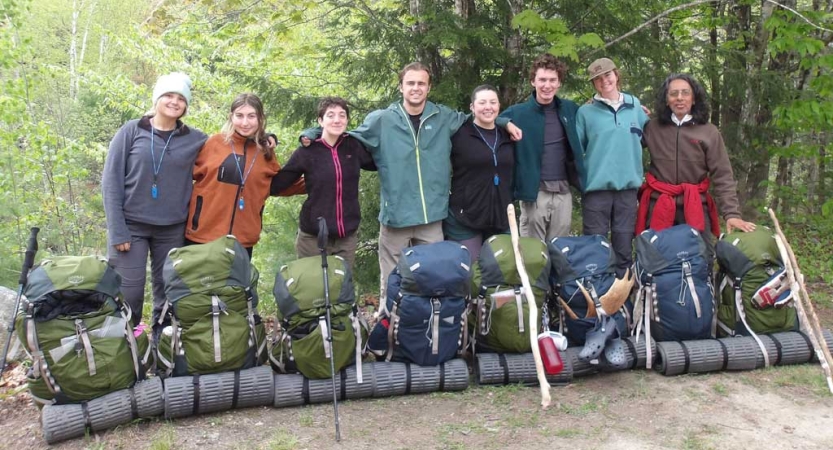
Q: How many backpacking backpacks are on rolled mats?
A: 8